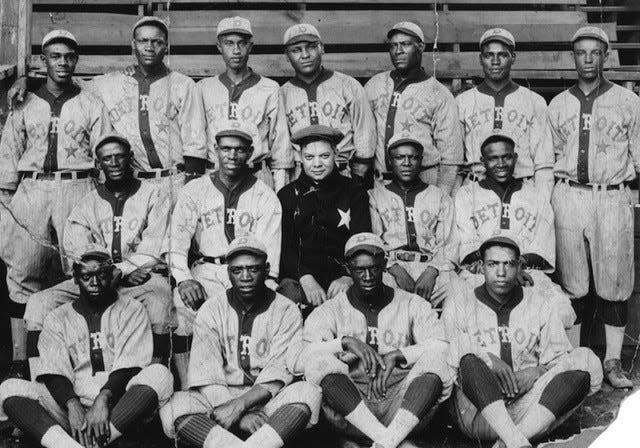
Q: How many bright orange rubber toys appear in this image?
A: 0